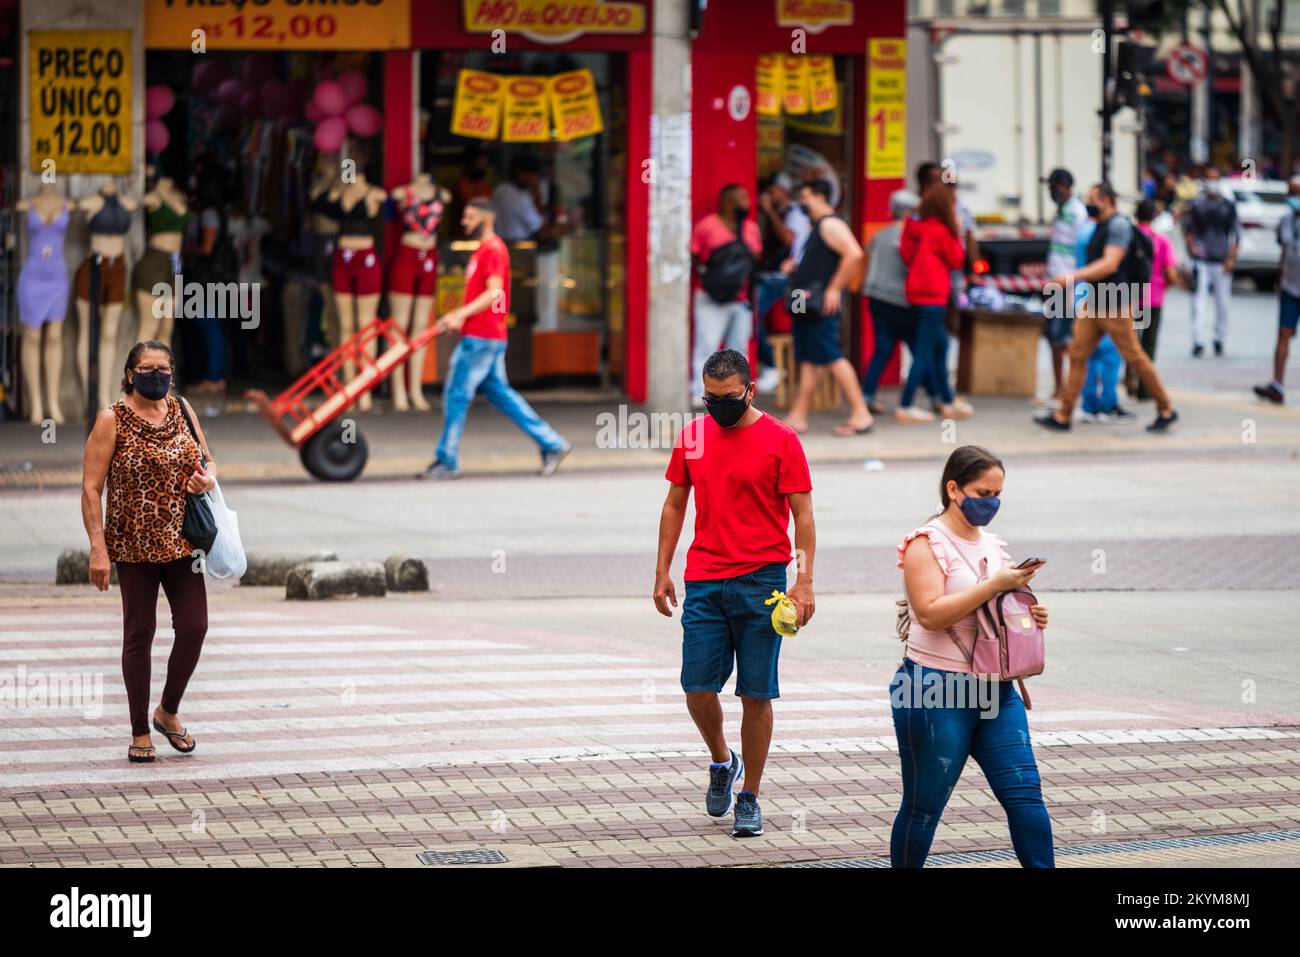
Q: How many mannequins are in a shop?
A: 6